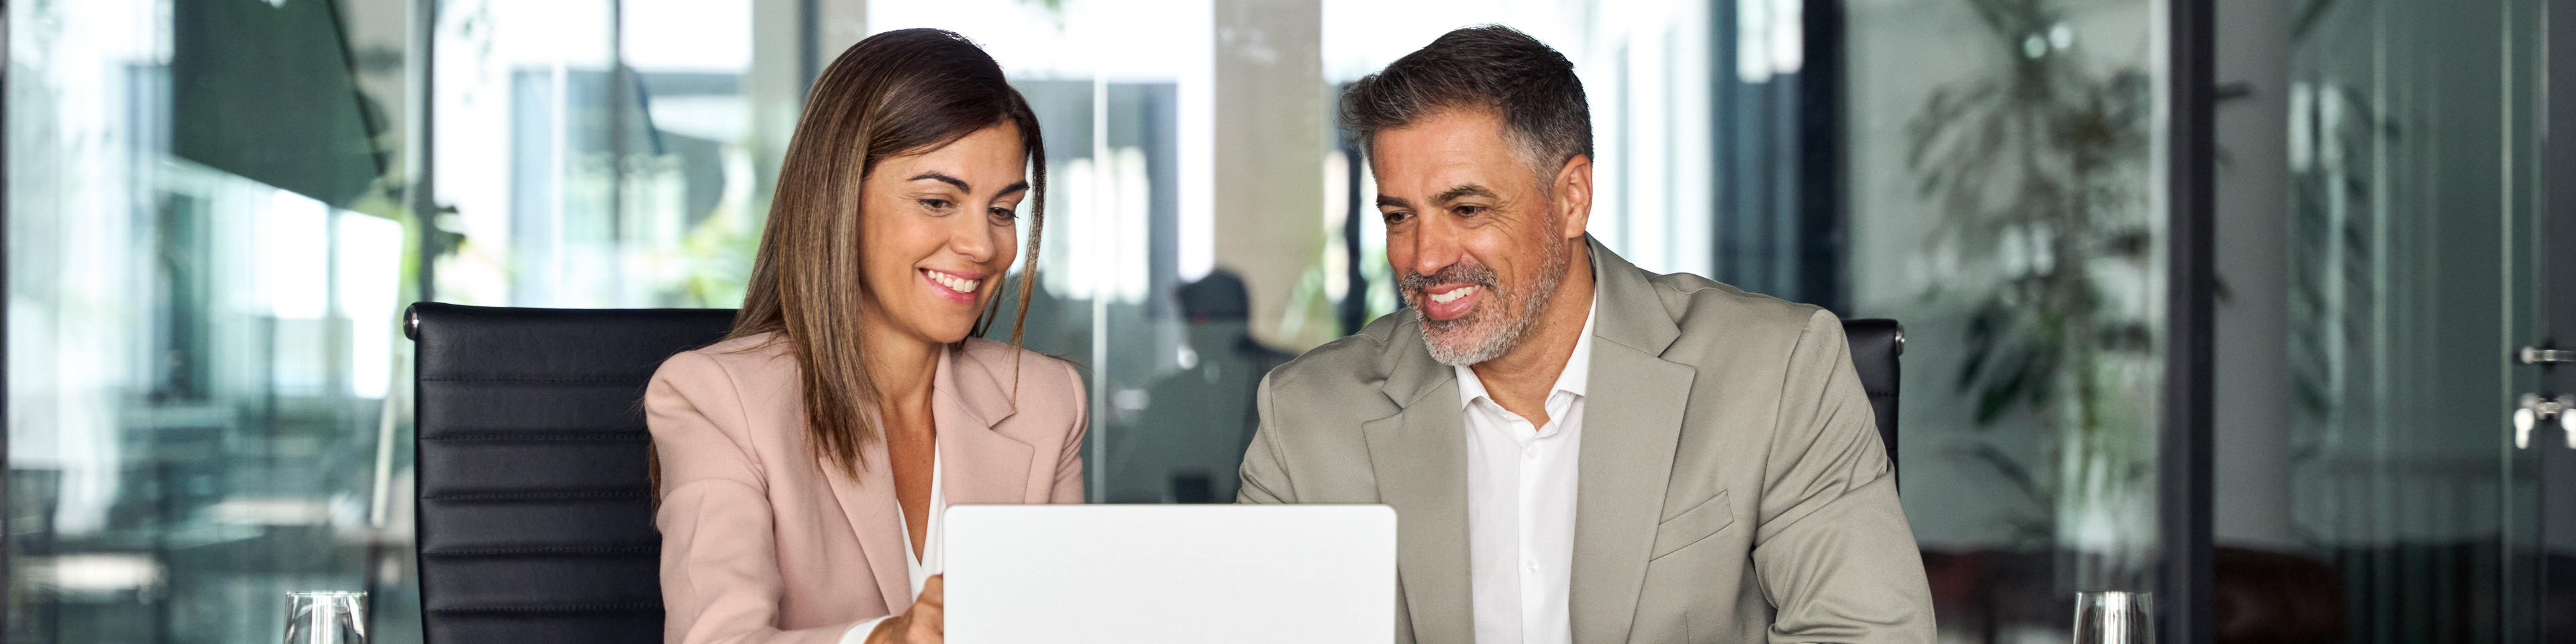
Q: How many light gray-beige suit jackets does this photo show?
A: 1